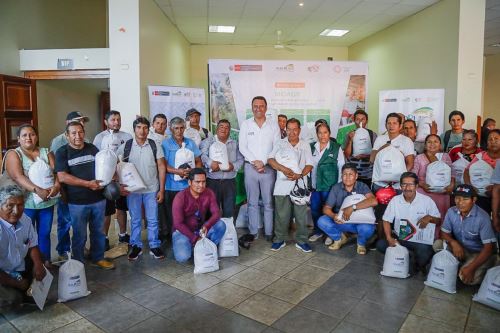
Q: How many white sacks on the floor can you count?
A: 6